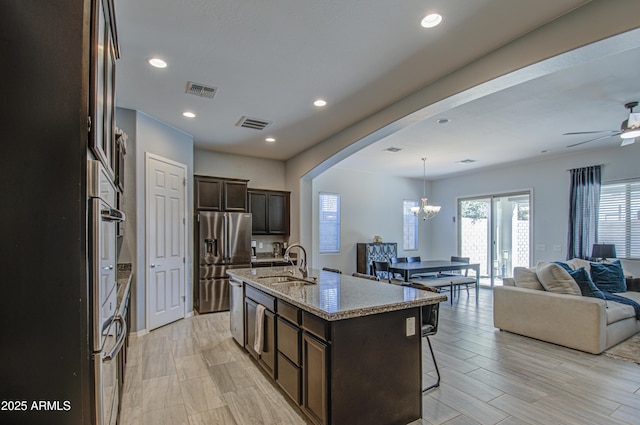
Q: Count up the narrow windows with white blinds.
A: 2